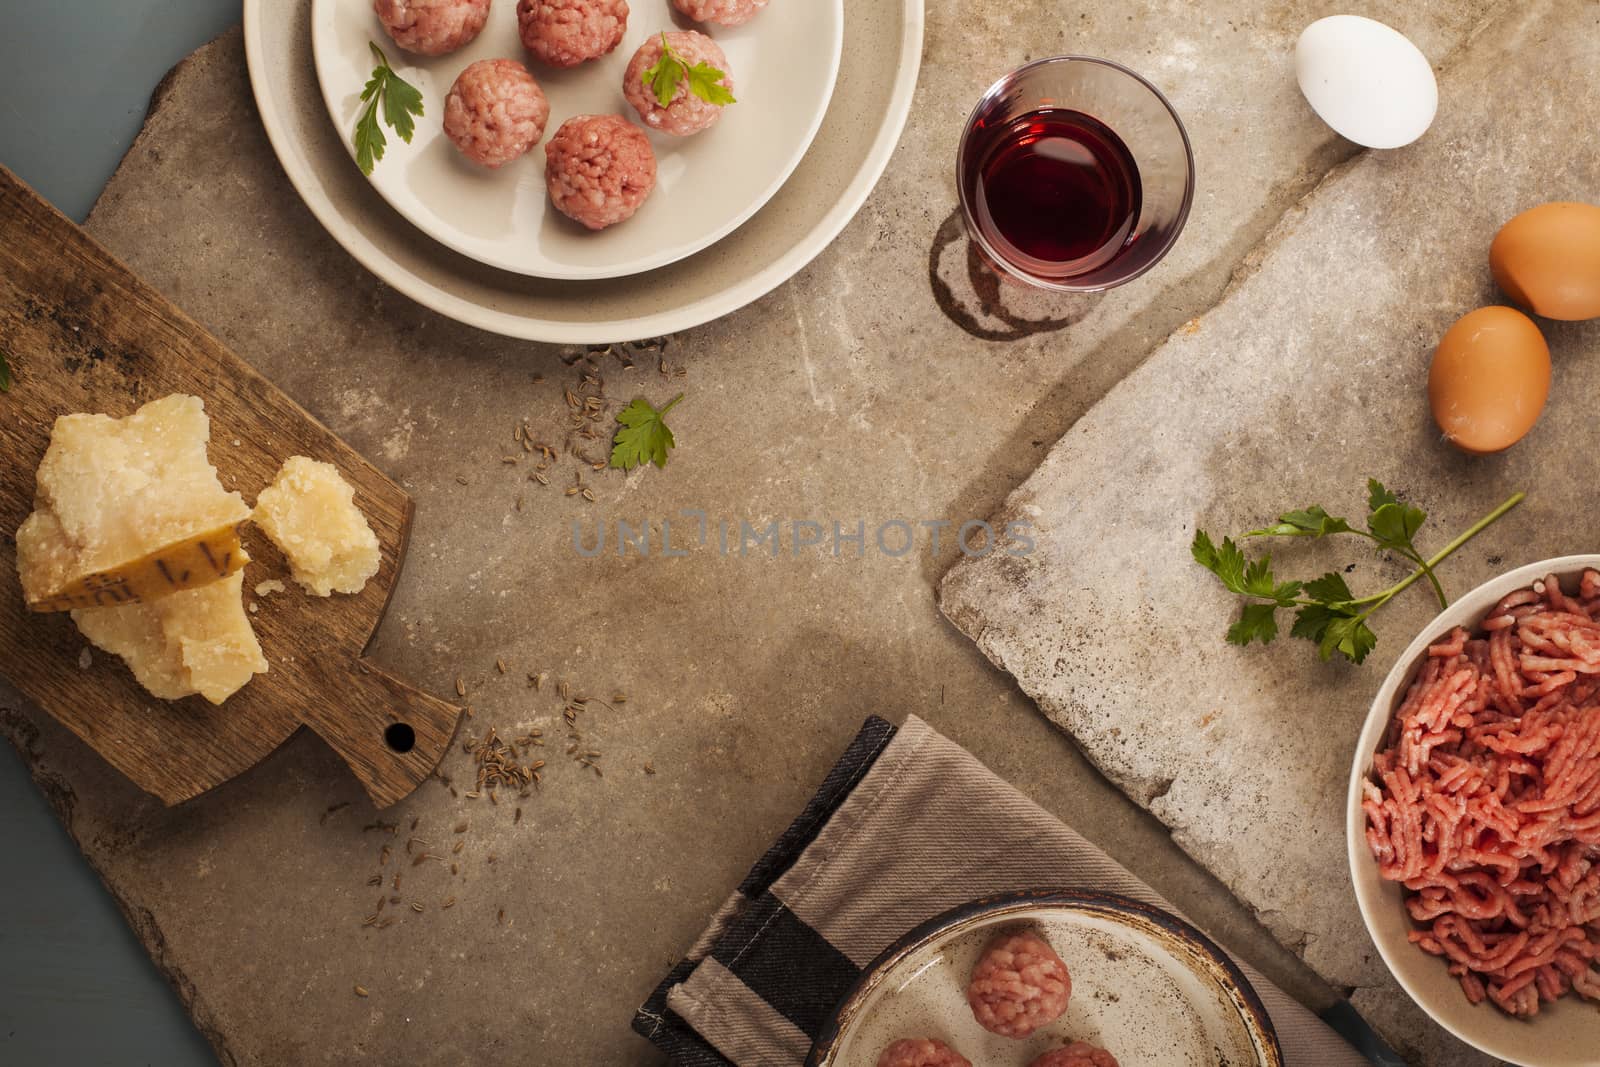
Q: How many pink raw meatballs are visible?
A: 9